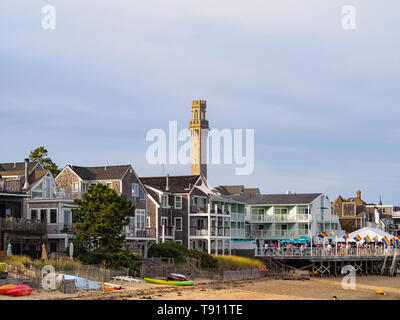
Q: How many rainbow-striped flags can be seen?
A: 9